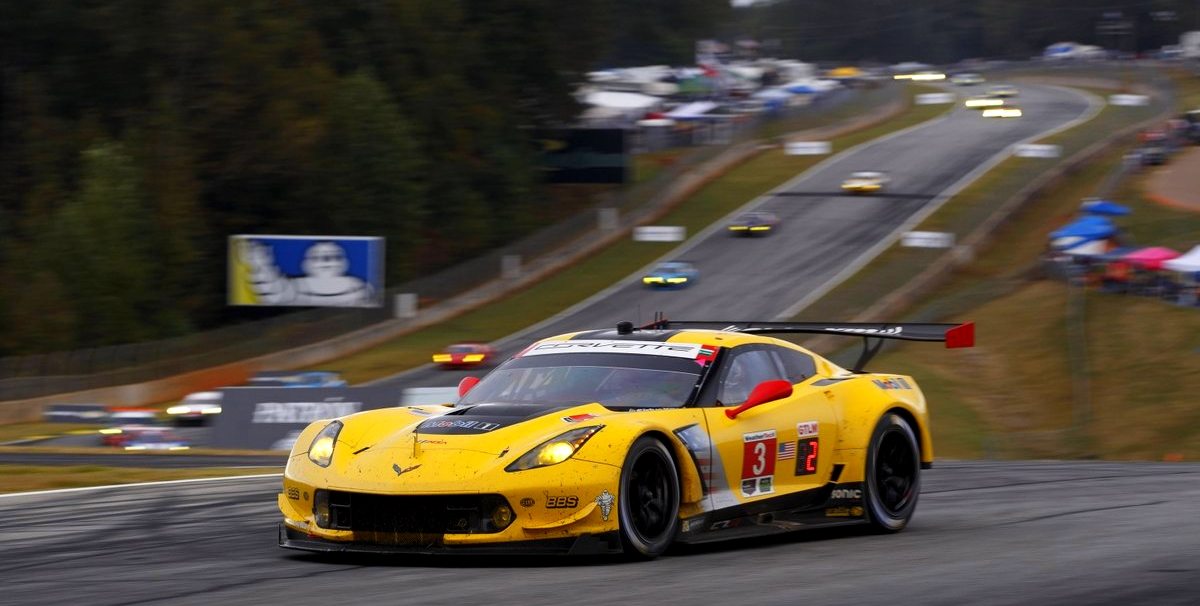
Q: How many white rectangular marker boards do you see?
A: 6